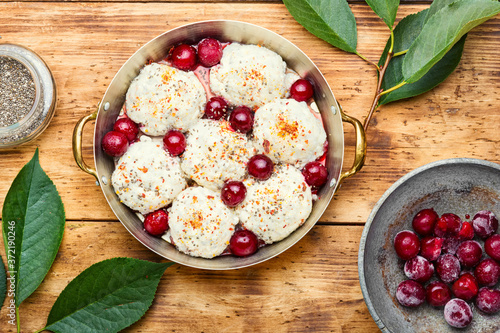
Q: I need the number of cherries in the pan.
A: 13